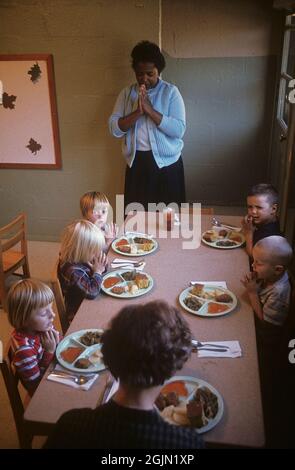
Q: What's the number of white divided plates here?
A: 6